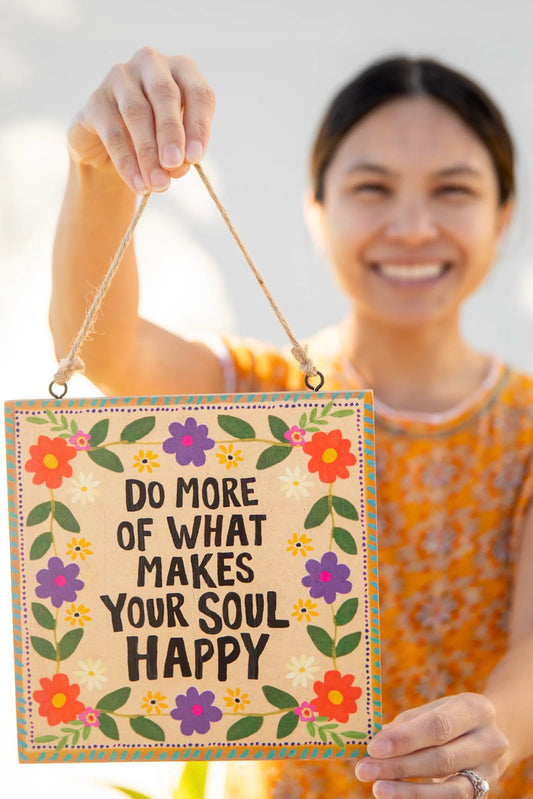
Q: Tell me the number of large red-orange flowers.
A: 4